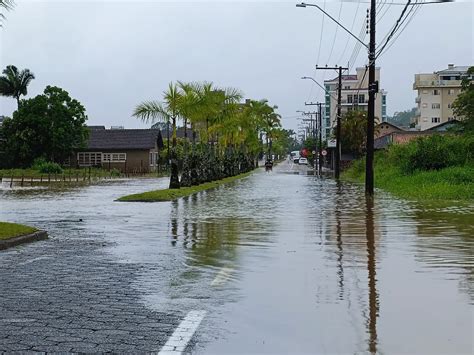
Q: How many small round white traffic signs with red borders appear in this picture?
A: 2